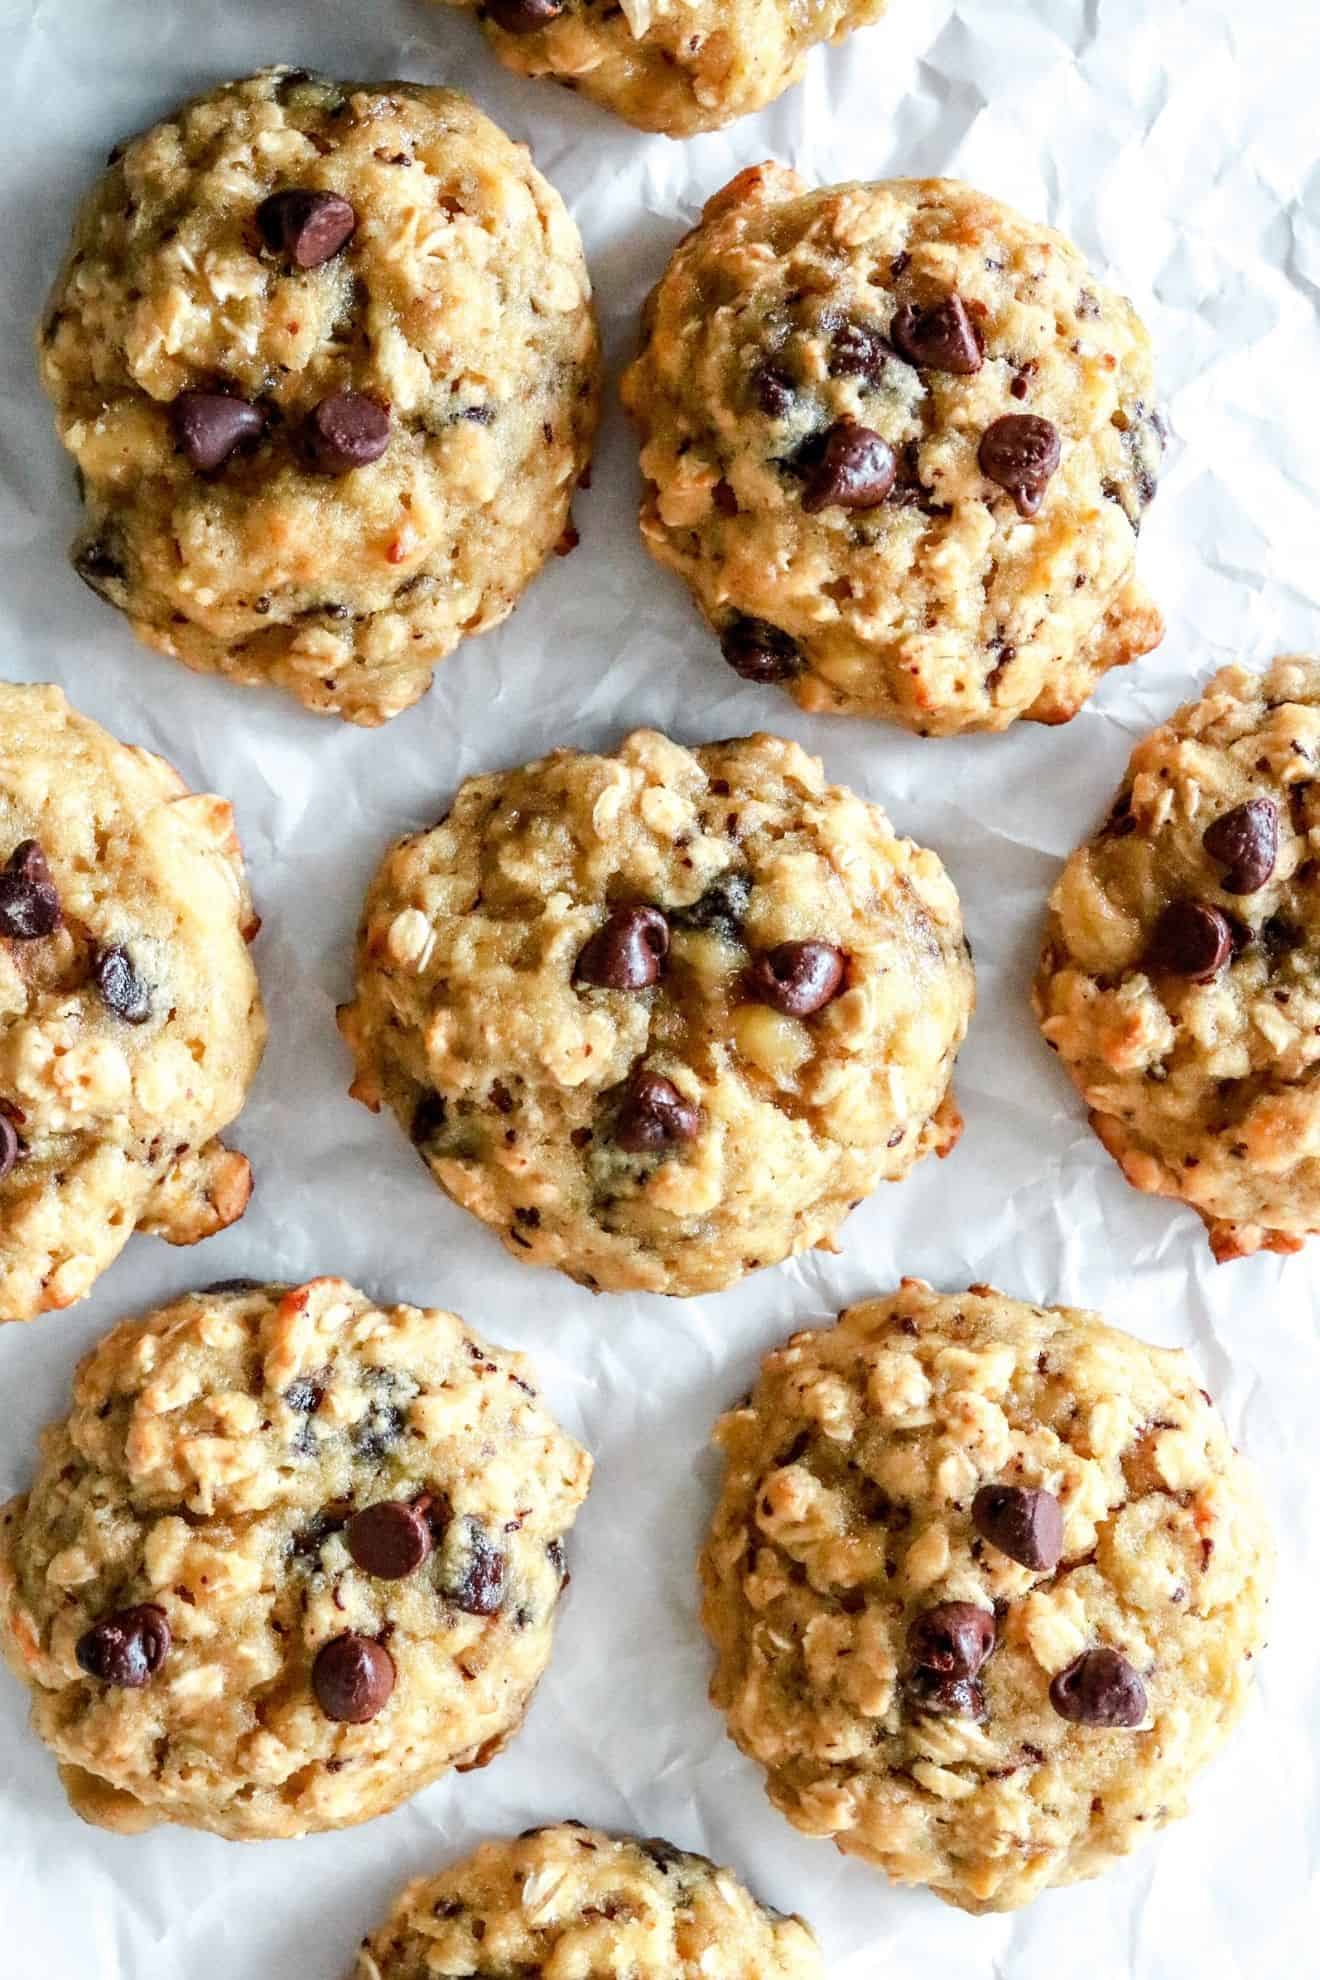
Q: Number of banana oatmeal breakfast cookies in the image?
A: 9